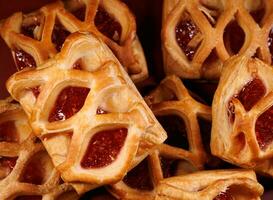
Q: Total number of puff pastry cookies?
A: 7